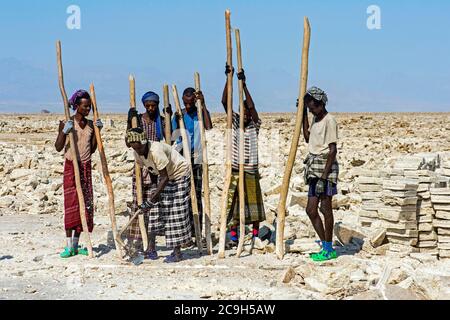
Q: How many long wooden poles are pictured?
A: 9